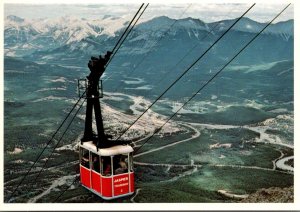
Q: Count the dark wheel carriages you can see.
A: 1